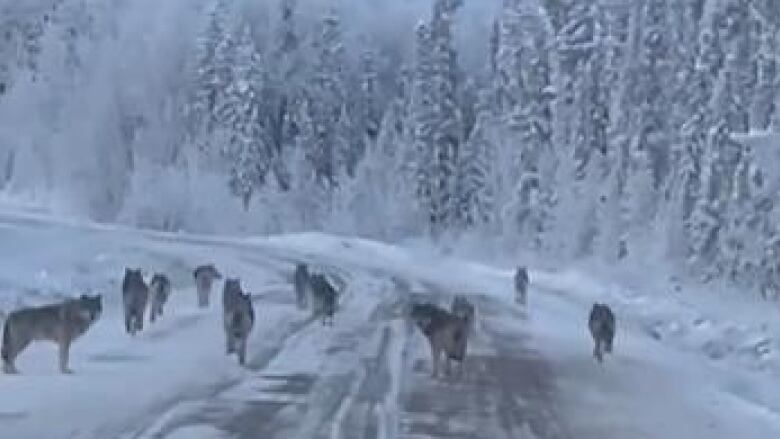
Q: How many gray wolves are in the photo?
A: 11